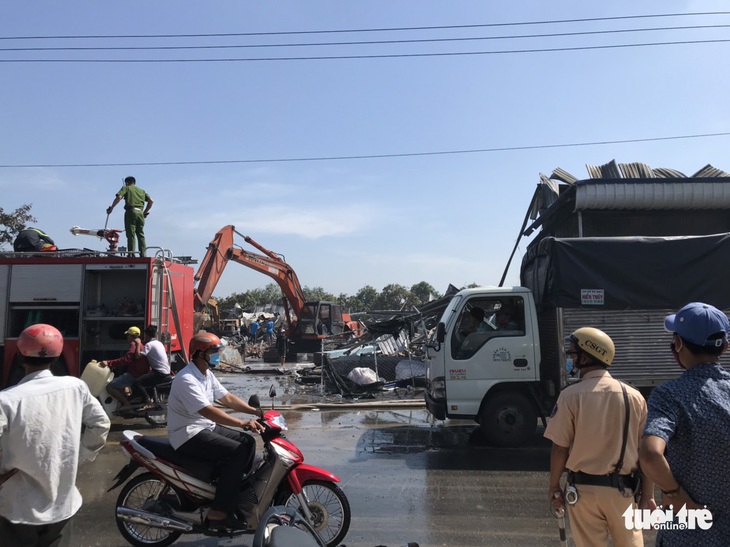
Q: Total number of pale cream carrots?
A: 0